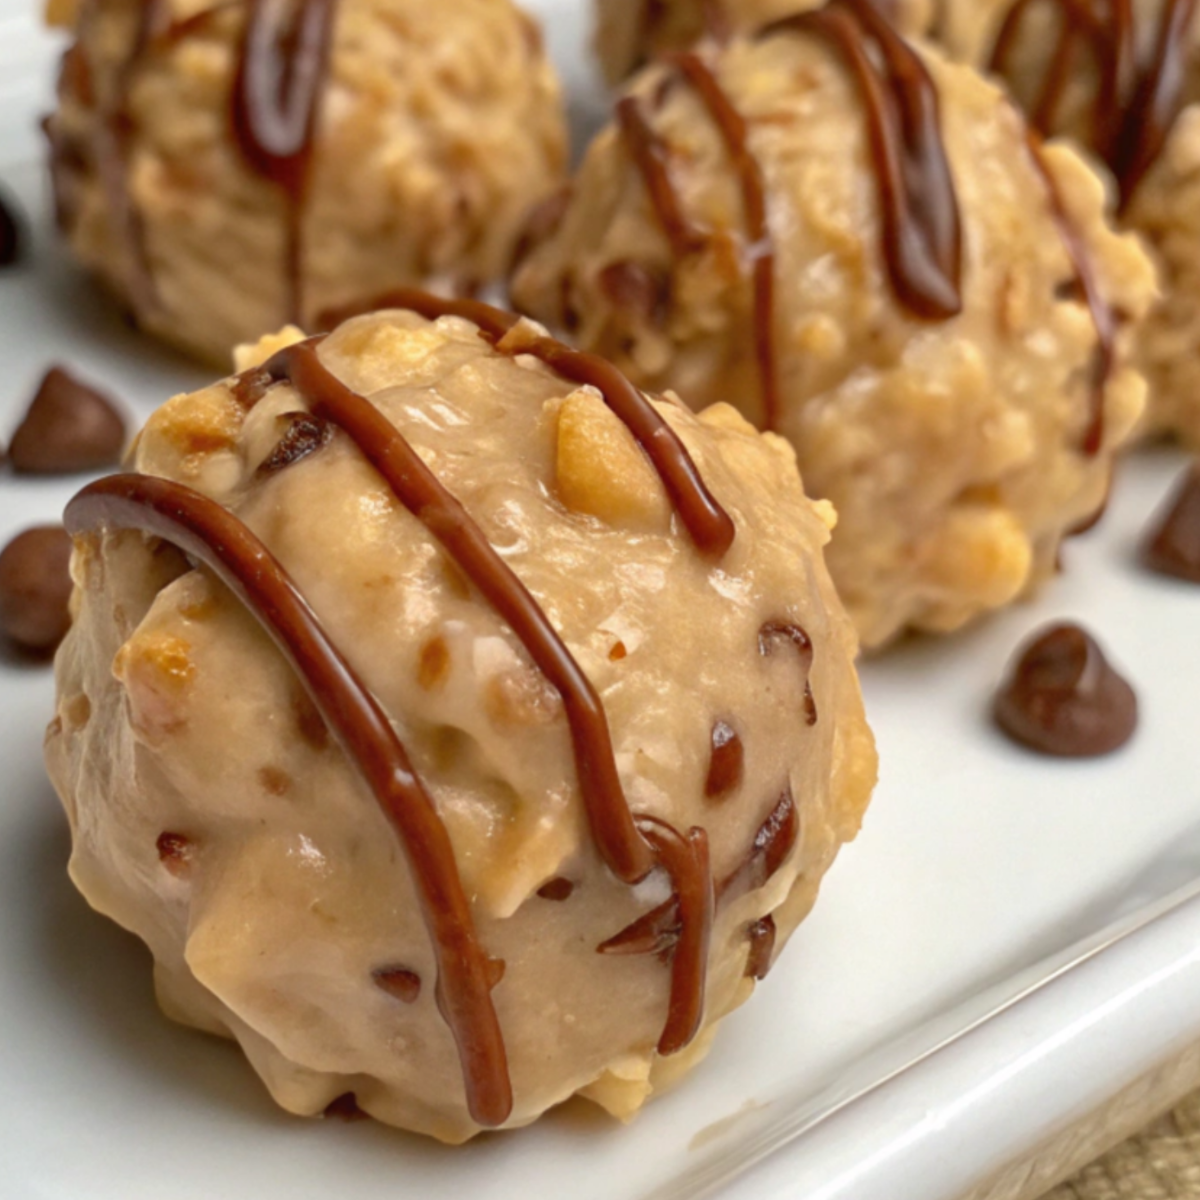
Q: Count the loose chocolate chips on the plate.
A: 5